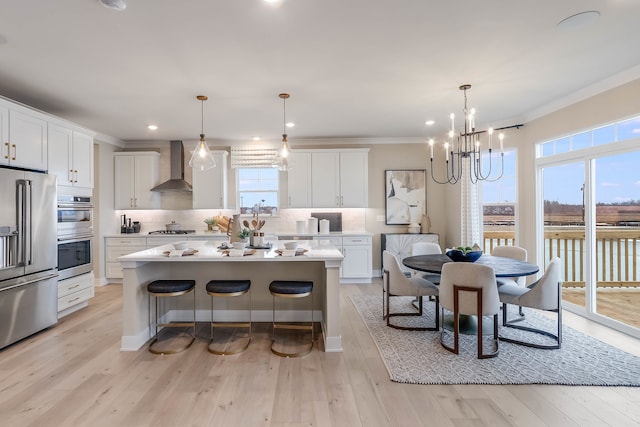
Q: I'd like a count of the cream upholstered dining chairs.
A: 5